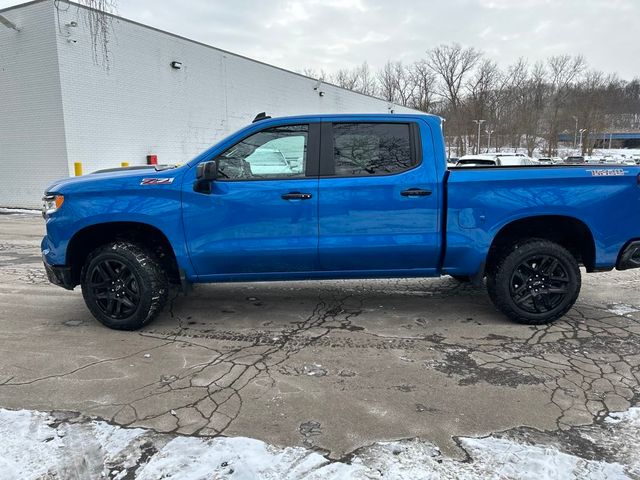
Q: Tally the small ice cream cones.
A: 0